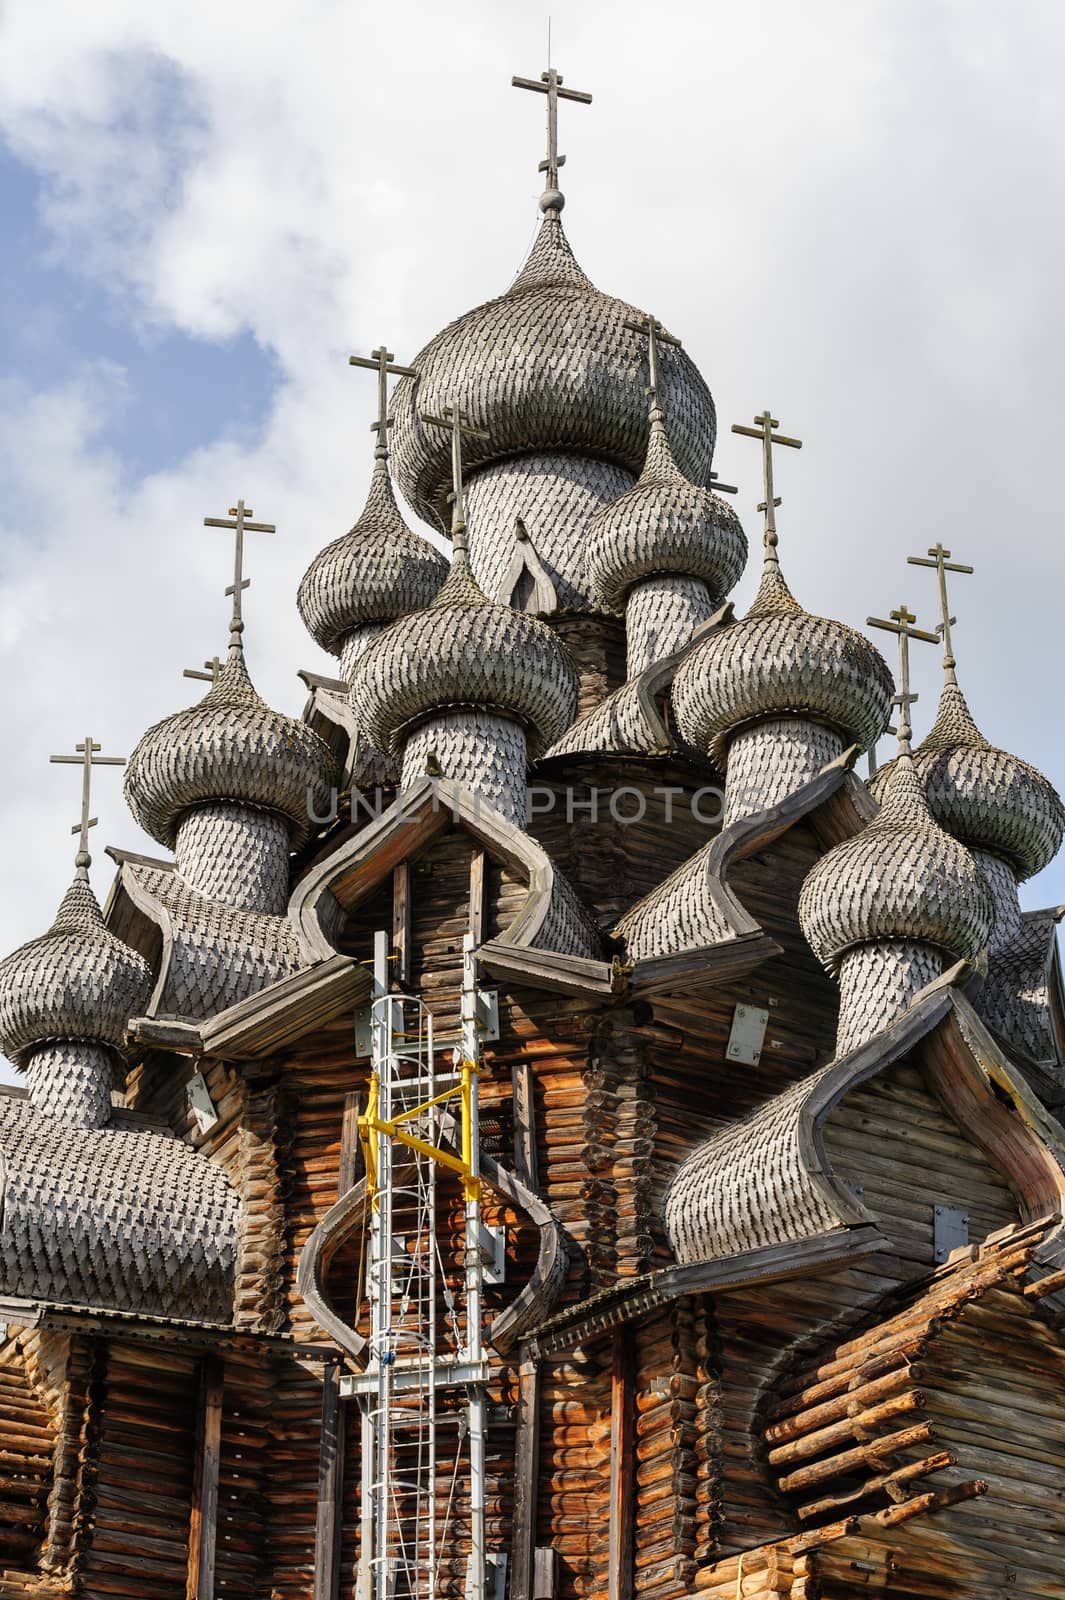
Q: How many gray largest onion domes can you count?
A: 1